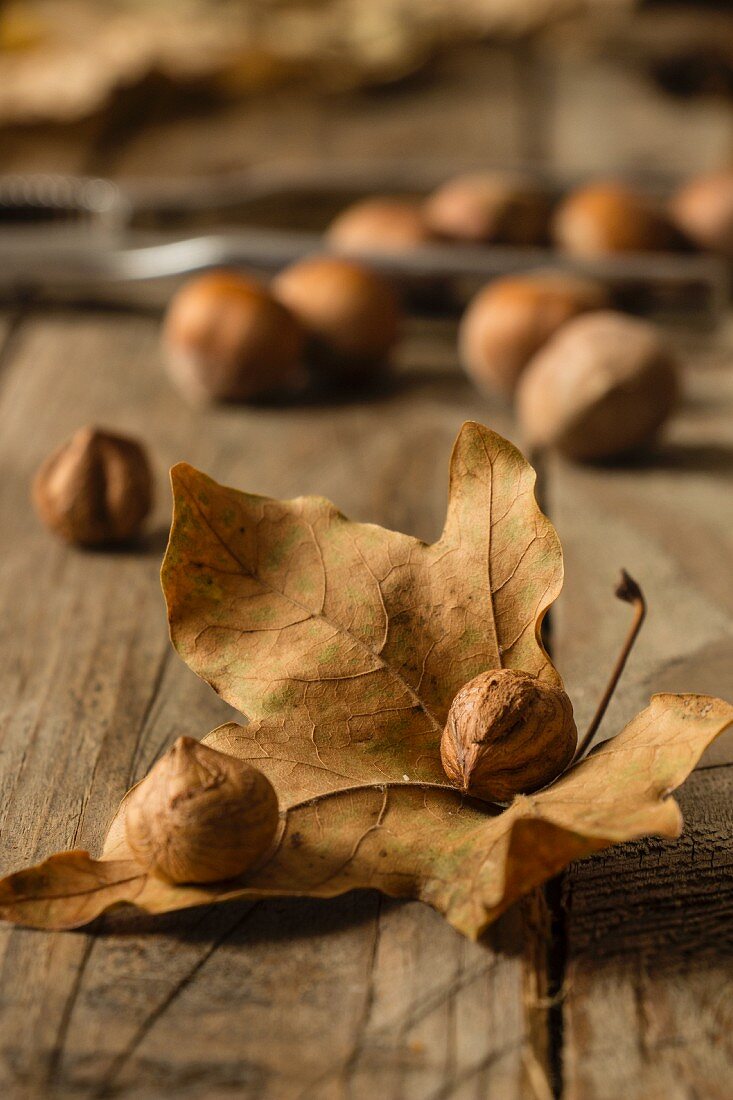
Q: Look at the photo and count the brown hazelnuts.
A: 11